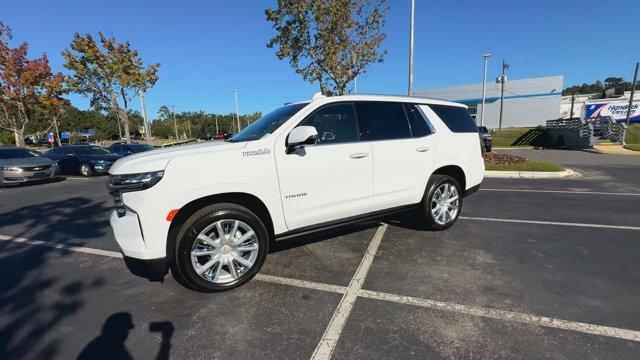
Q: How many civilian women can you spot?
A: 0